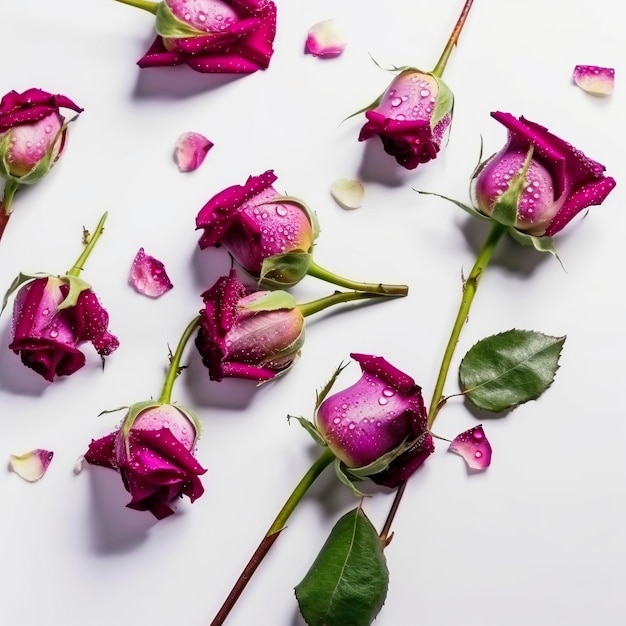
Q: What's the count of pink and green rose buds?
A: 9